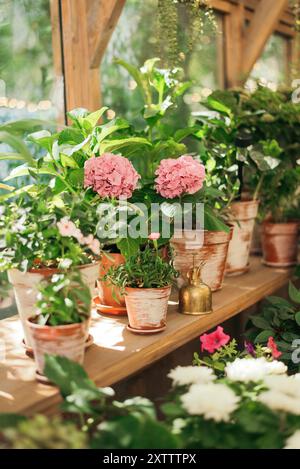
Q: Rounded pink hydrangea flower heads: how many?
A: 2